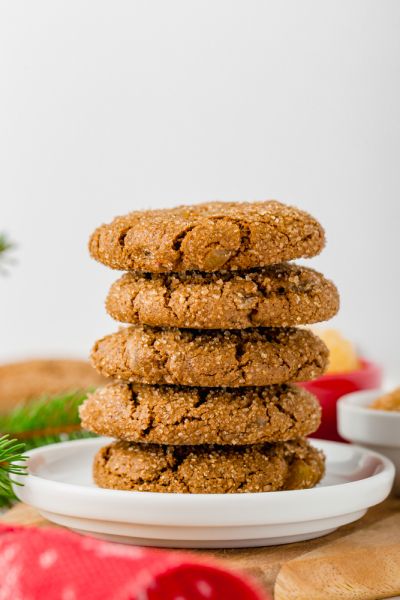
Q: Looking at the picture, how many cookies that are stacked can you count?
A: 5